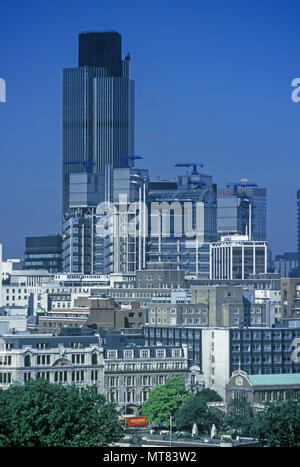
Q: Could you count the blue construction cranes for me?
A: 4